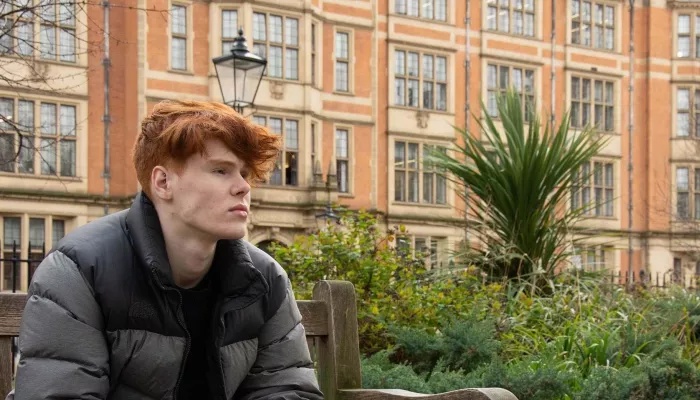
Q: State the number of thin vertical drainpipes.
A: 4